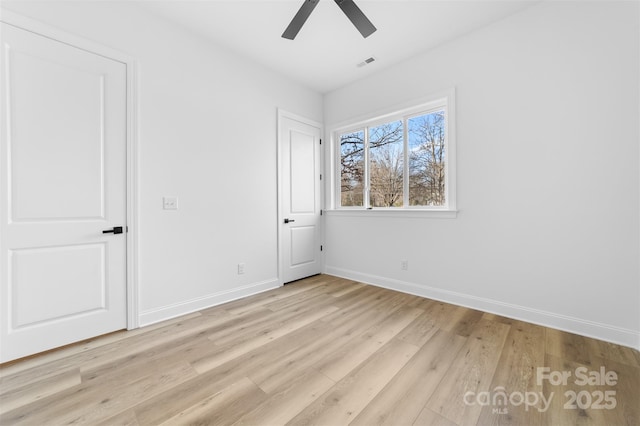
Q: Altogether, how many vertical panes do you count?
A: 3